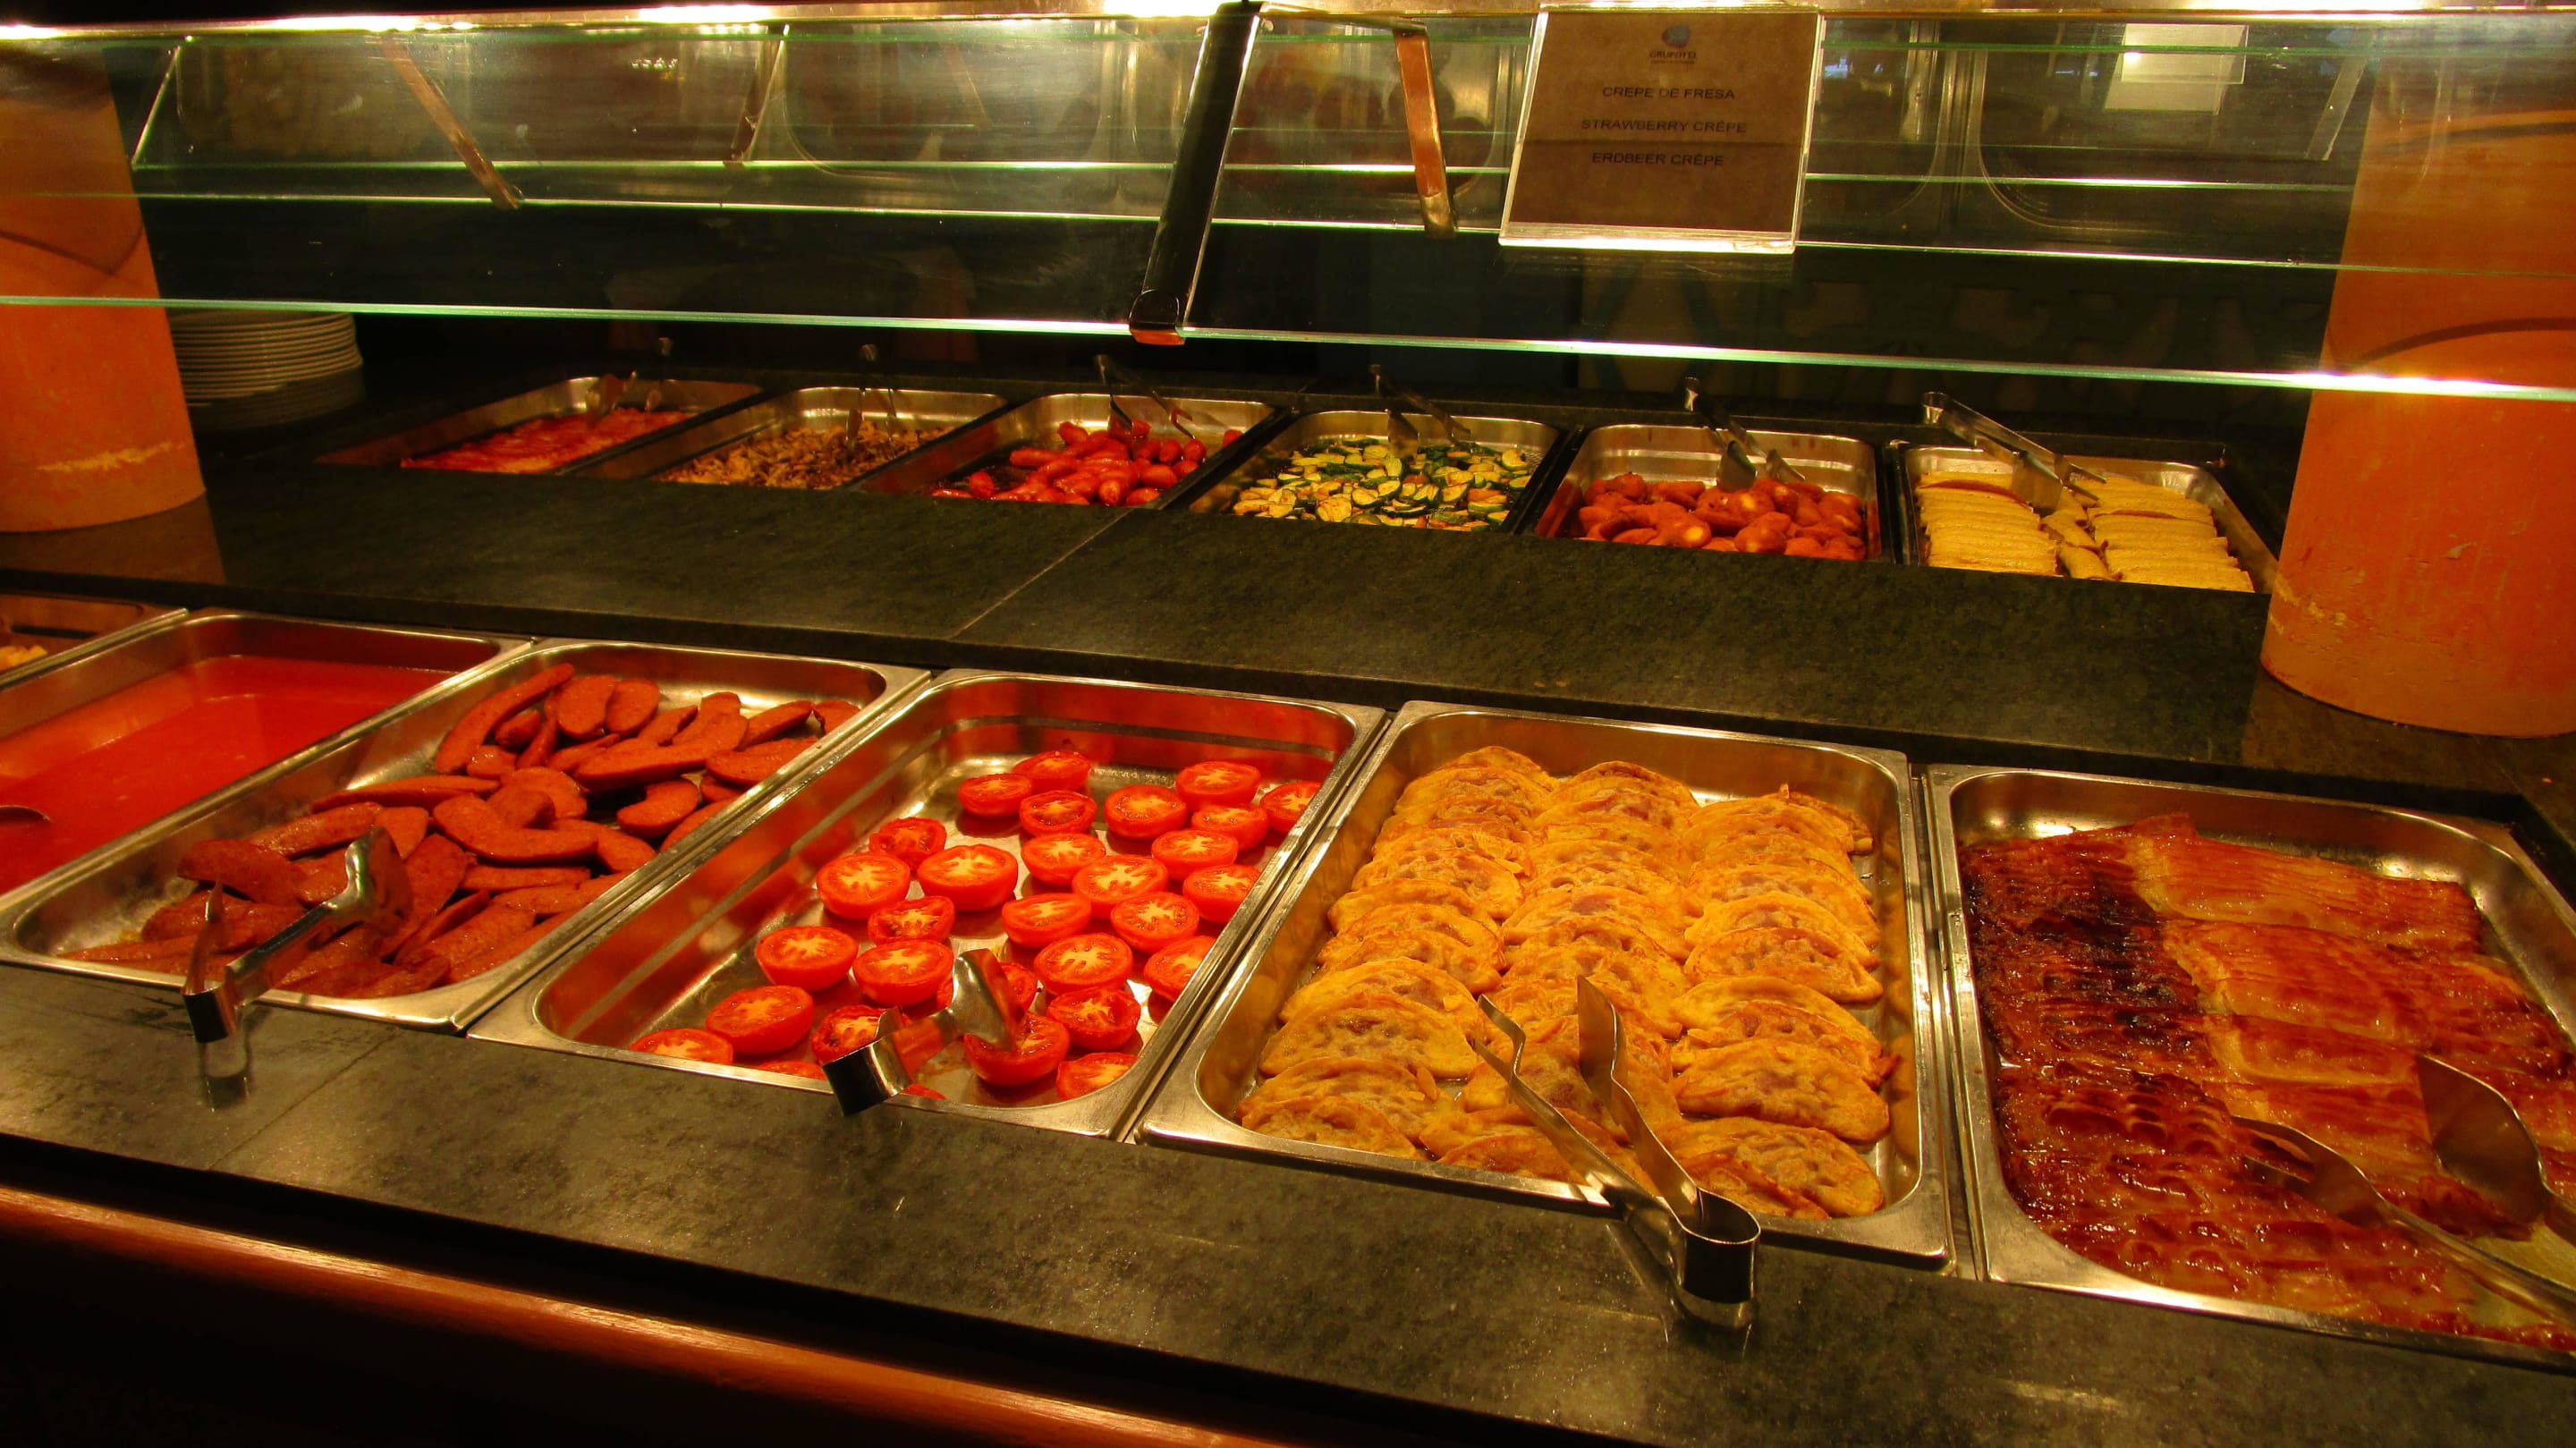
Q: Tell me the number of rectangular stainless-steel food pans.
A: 12